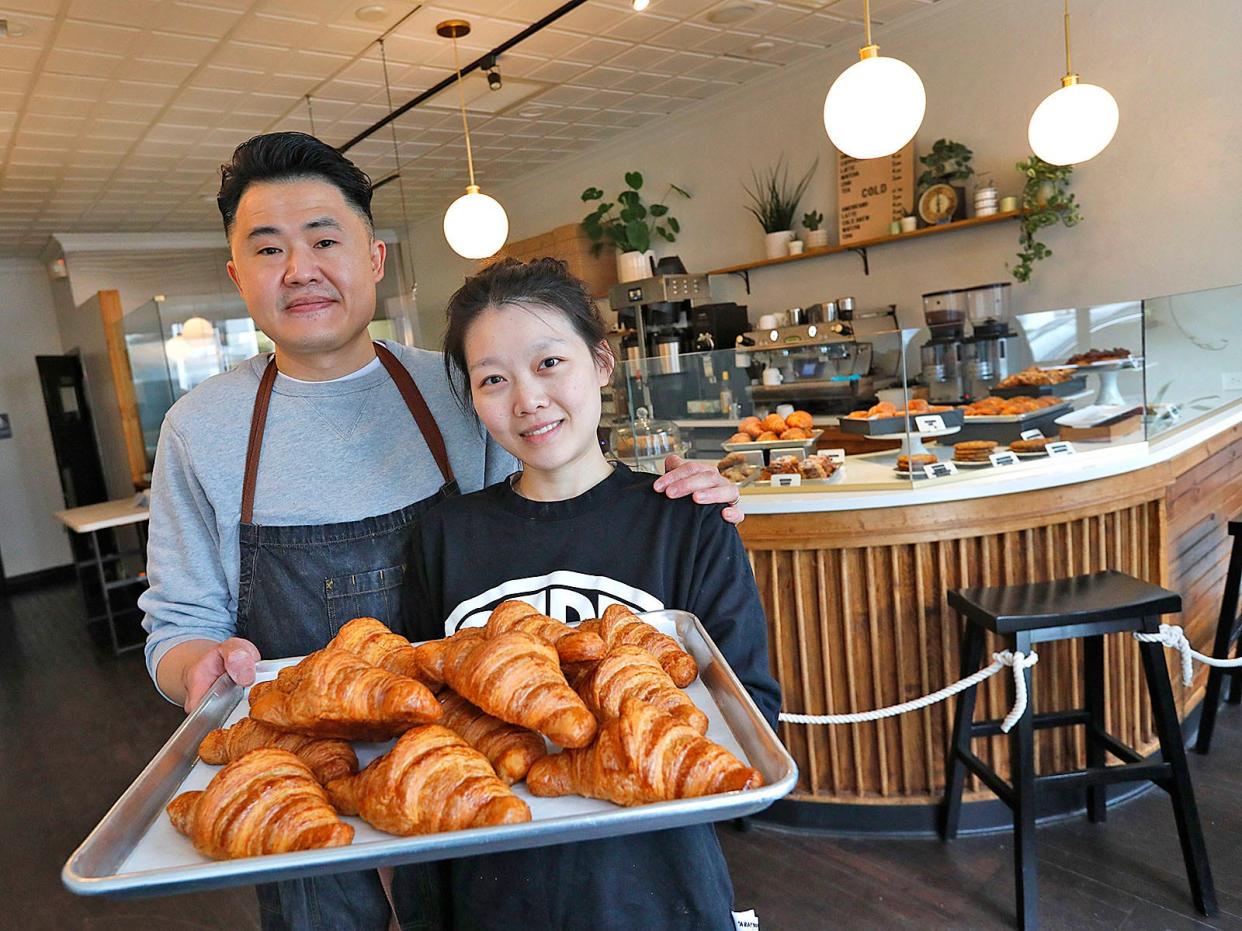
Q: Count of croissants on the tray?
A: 11